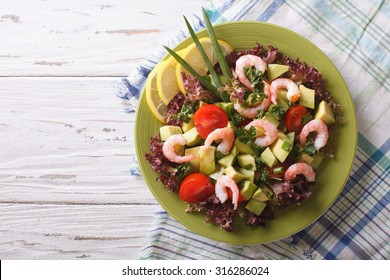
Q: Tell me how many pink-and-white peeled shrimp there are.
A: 9